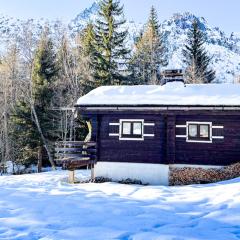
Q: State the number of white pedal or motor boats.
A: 0